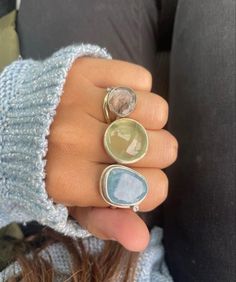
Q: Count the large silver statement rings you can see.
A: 3